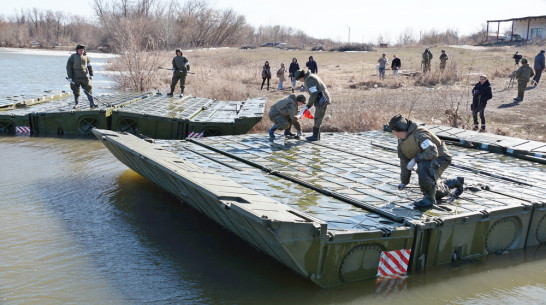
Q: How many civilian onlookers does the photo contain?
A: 8